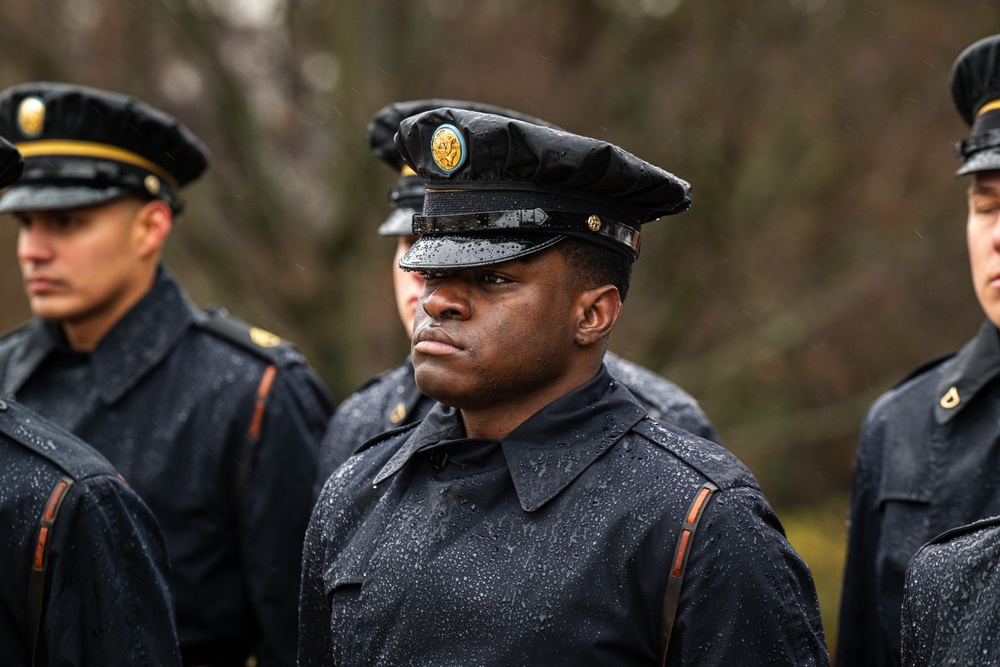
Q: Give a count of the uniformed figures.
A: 6